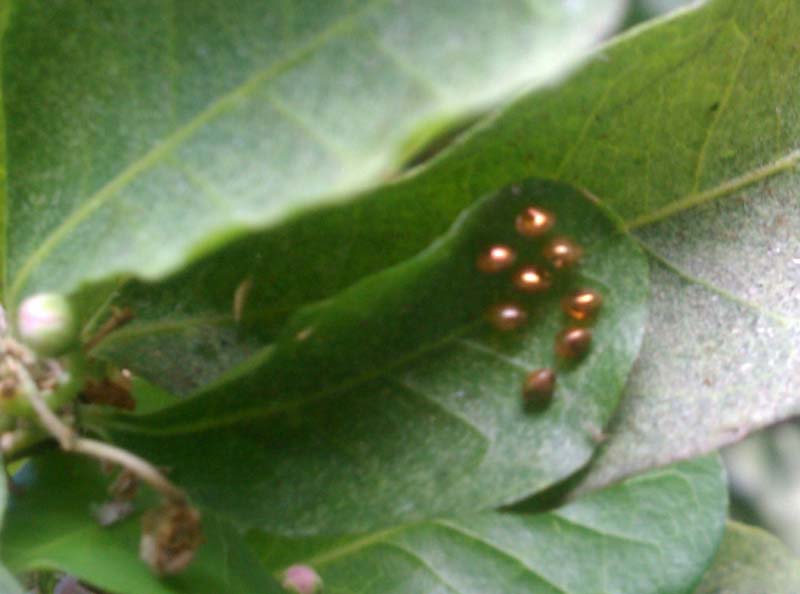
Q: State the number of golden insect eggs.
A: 8